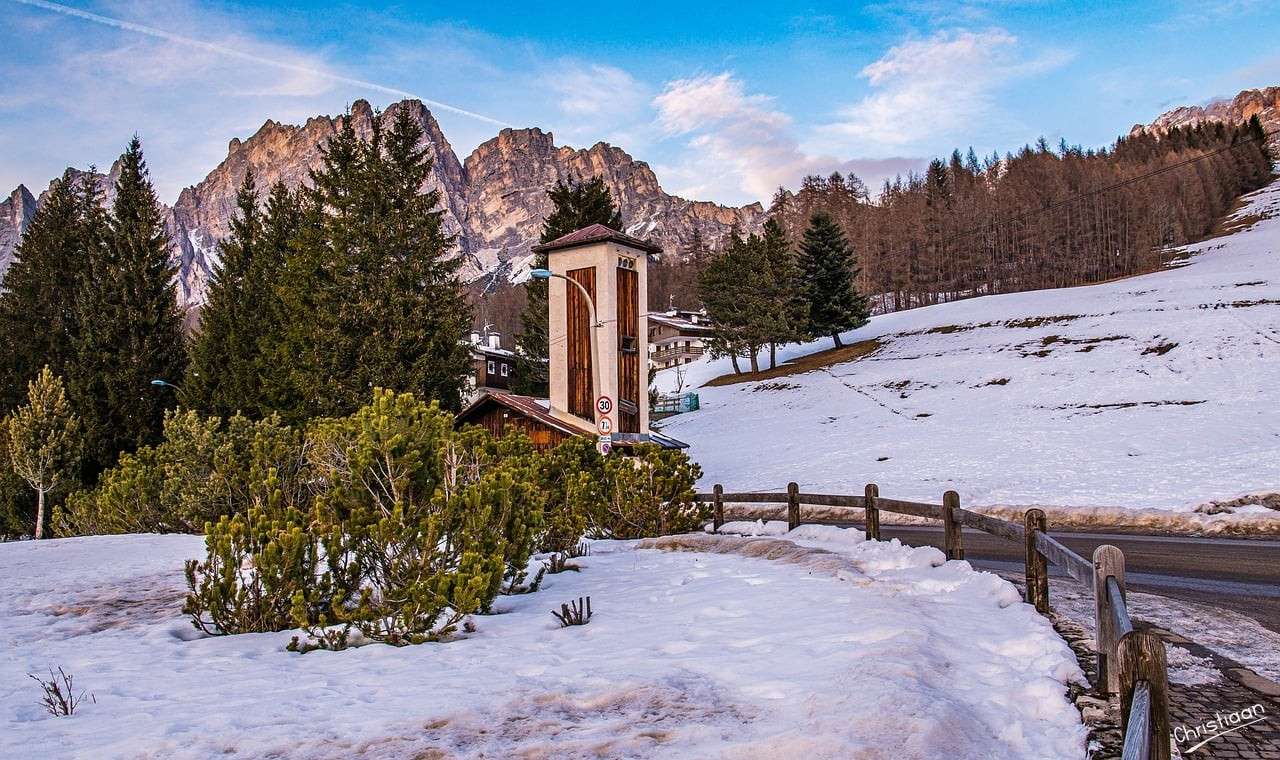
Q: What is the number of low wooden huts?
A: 1